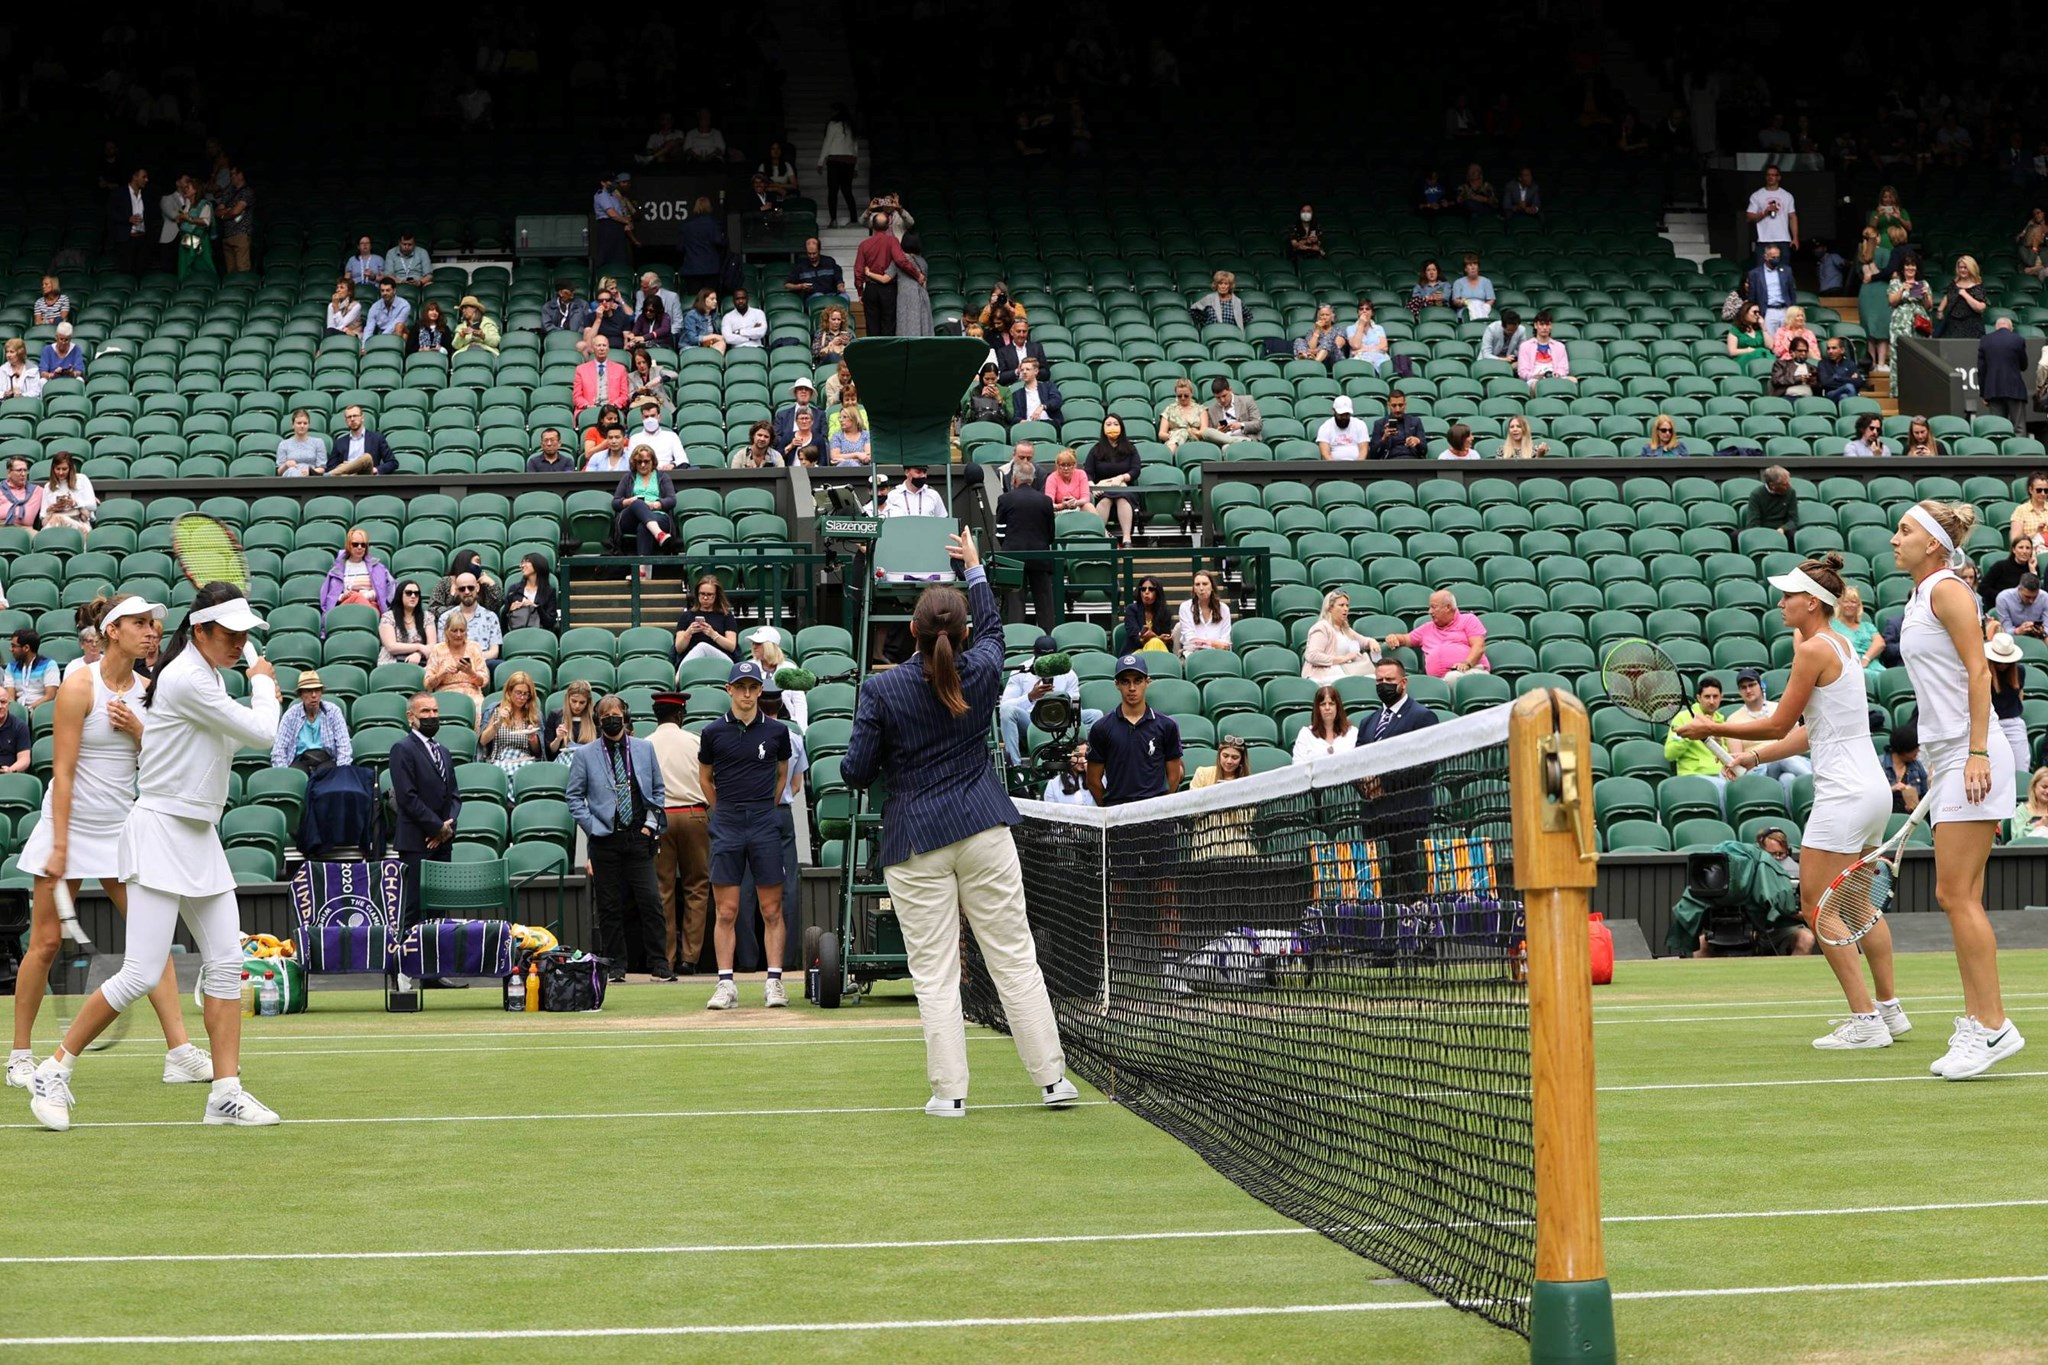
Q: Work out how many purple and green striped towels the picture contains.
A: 4